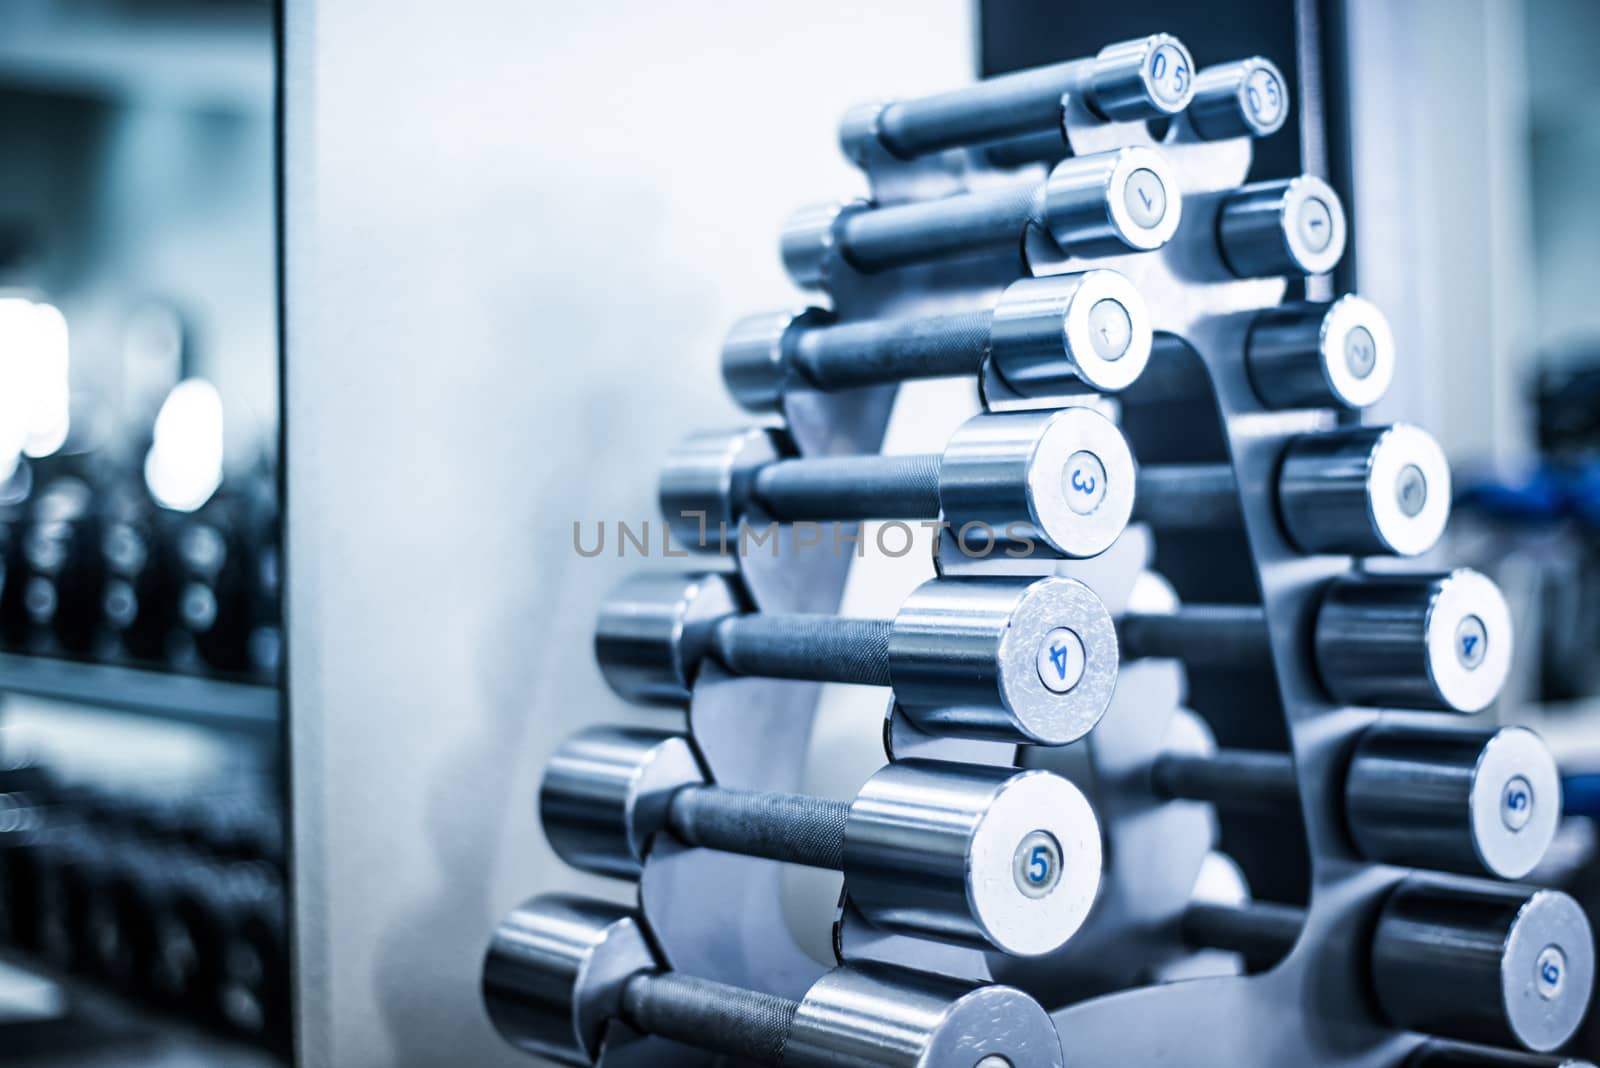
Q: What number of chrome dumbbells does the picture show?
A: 14